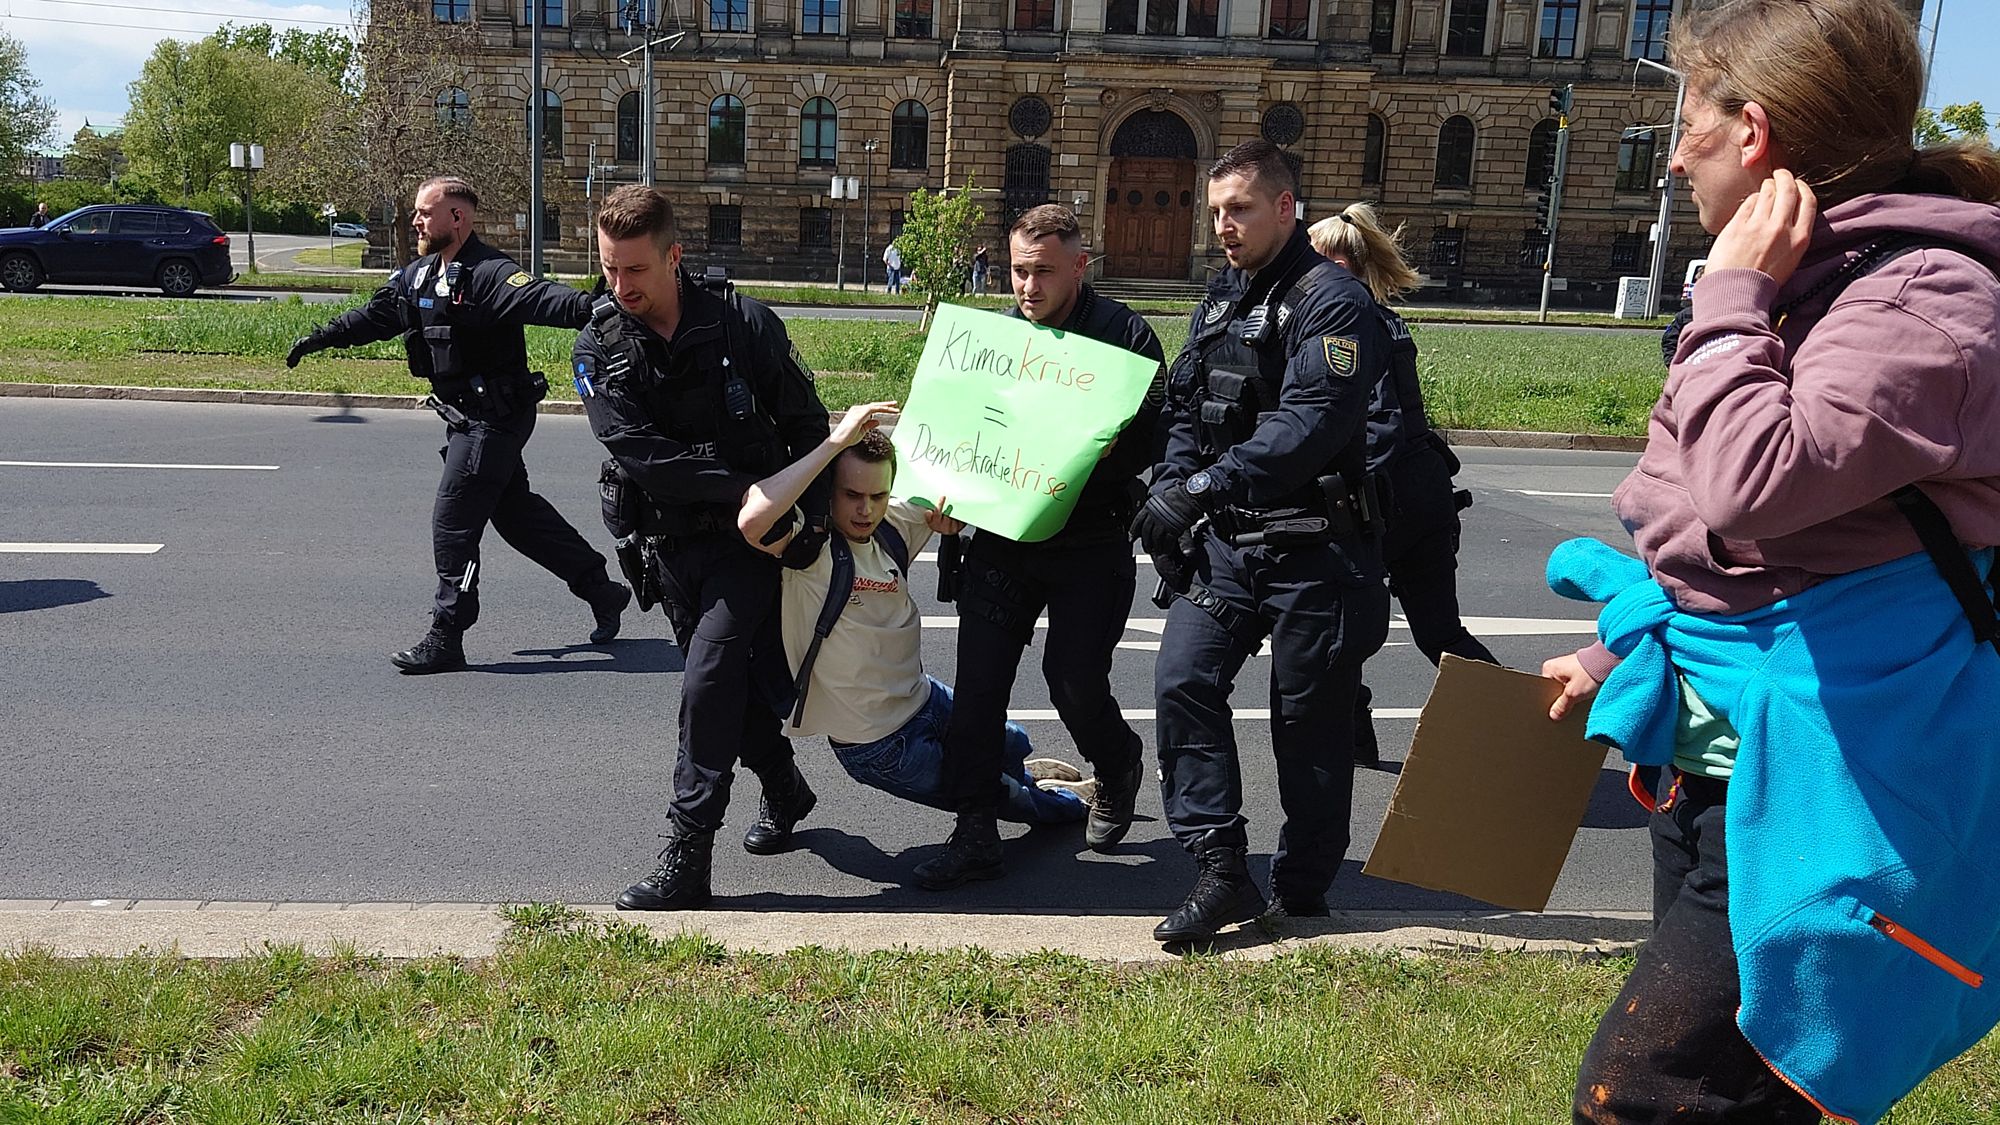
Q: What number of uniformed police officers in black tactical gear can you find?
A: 5